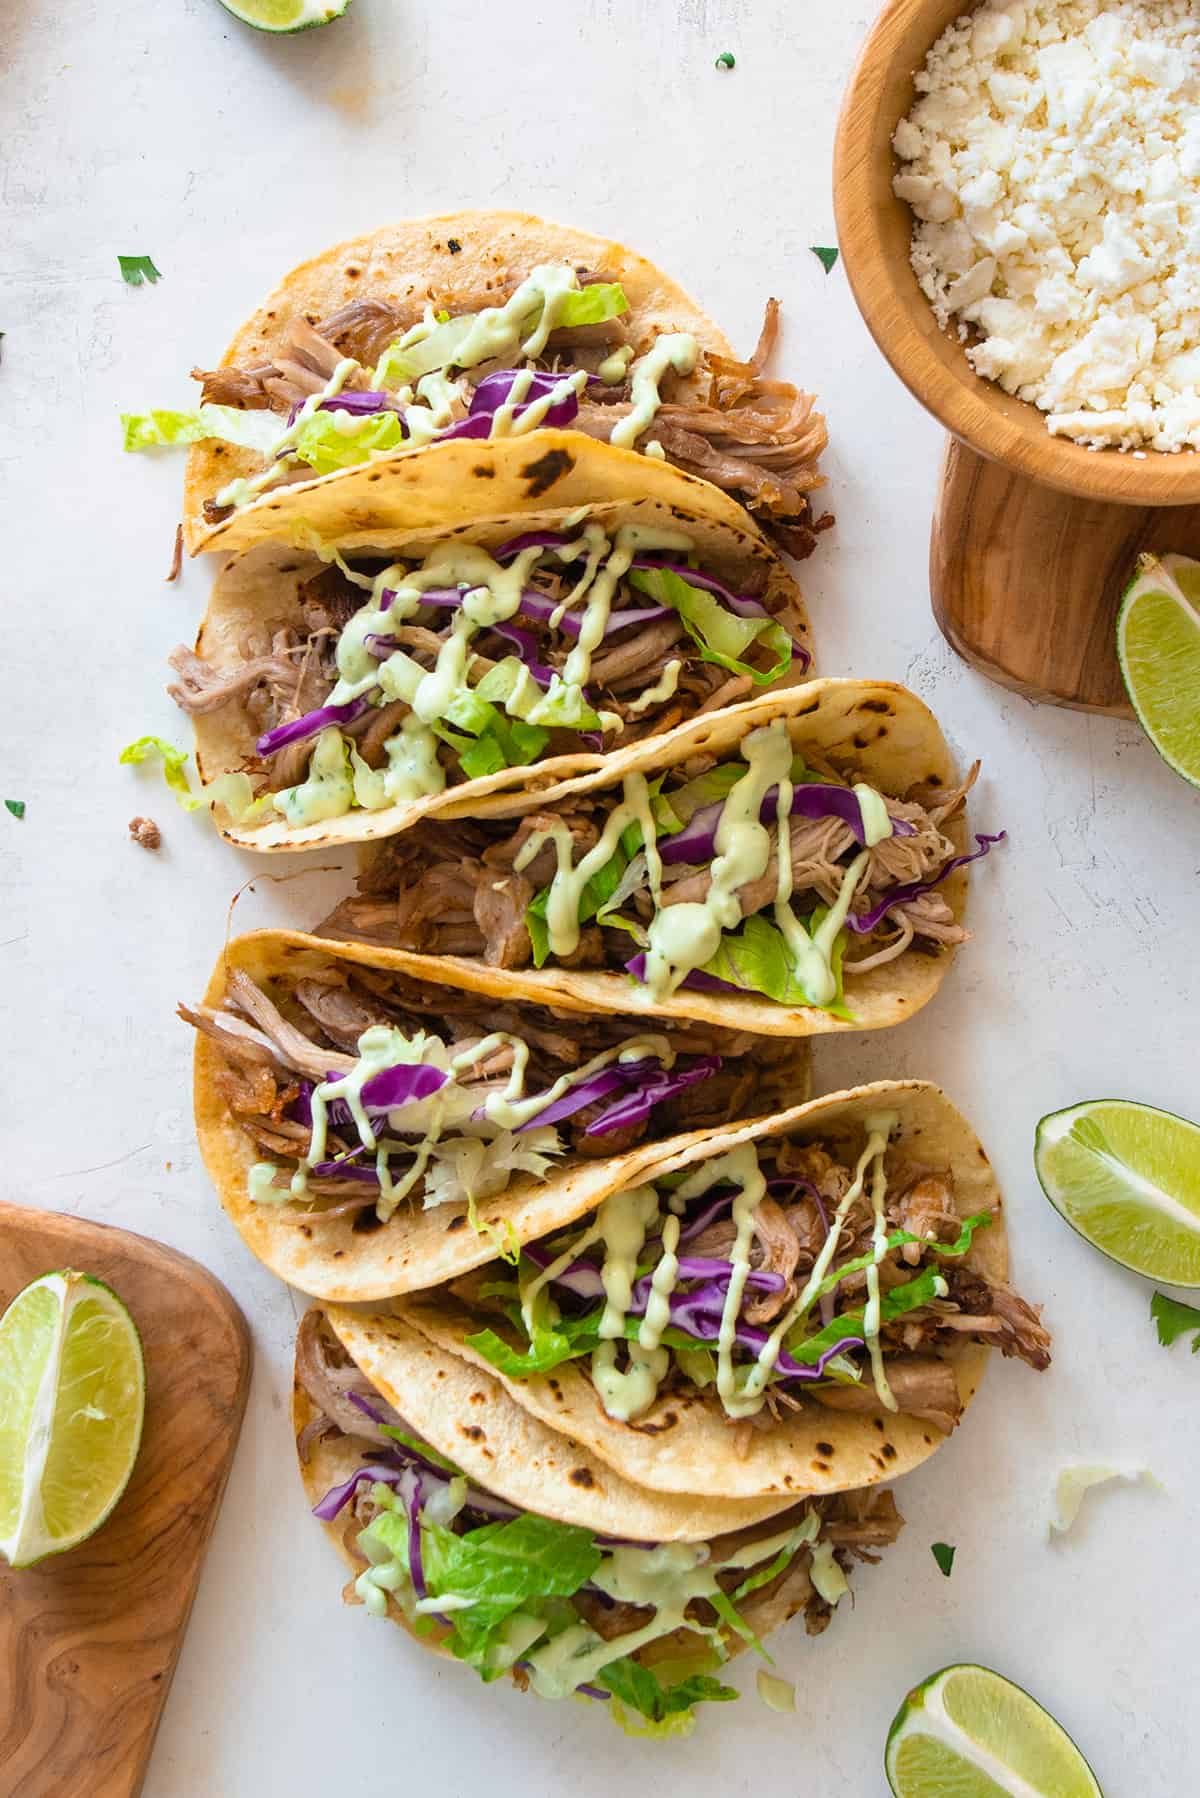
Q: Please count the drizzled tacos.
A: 6